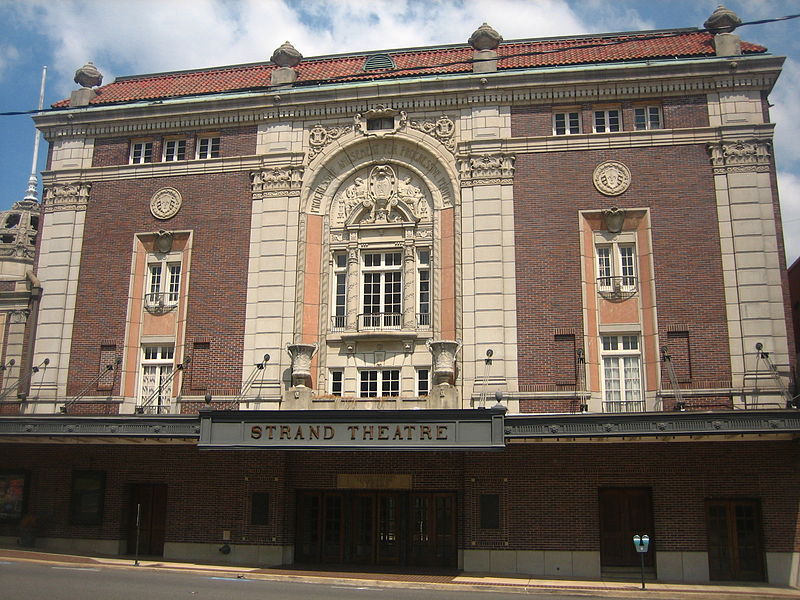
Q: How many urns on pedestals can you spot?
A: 6